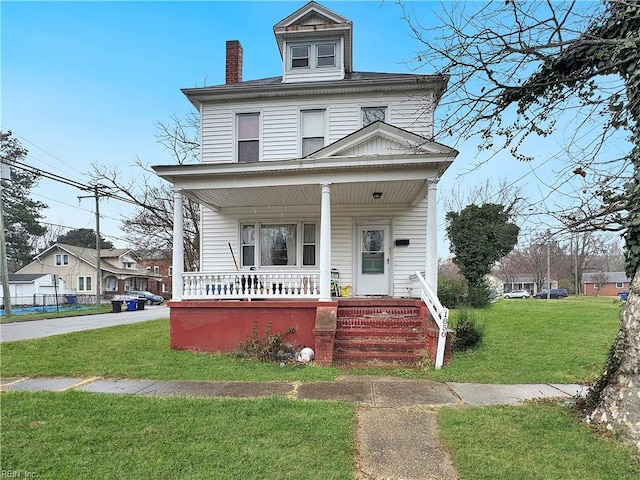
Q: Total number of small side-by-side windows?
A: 2